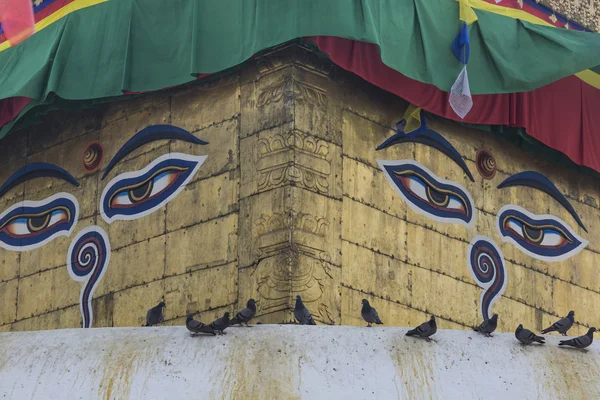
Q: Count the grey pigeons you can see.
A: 11